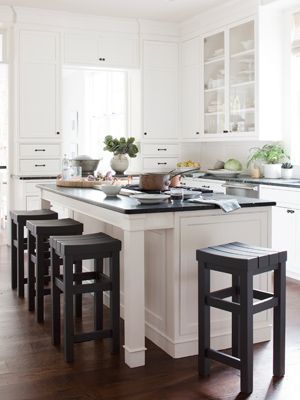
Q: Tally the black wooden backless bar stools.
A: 4